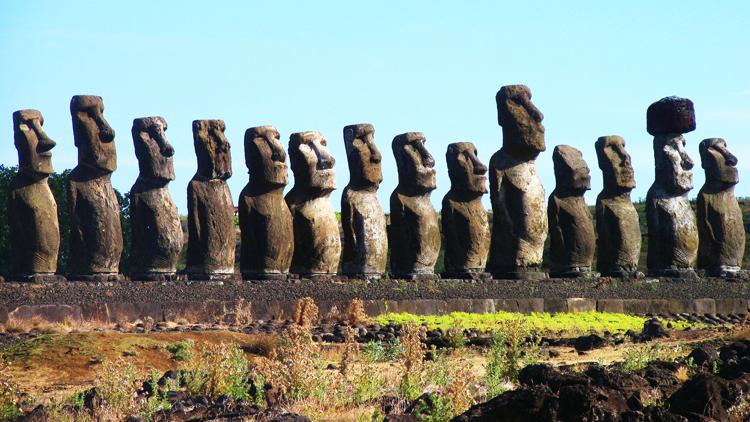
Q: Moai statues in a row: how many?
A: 14